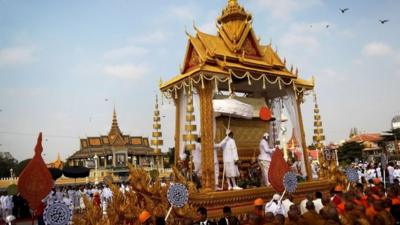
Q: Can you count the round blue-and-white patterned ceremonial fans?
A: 4